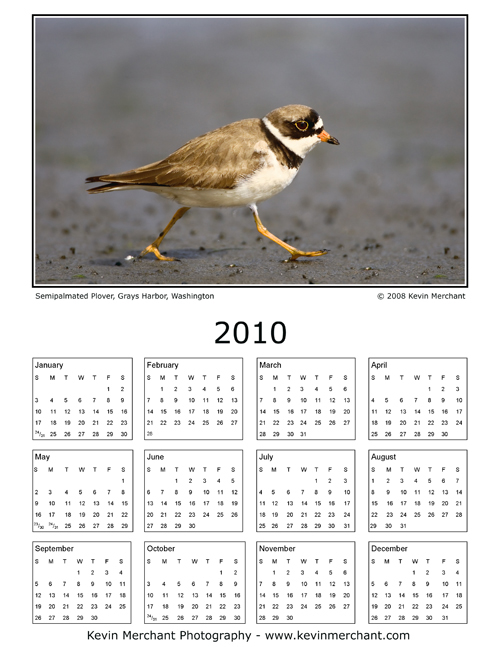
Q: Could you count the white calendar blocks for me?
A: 12